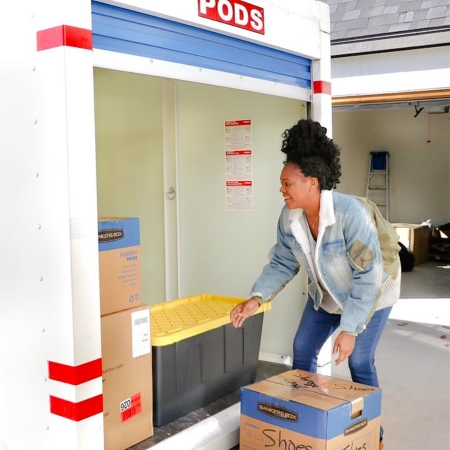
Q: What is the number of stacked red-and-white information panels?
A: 3